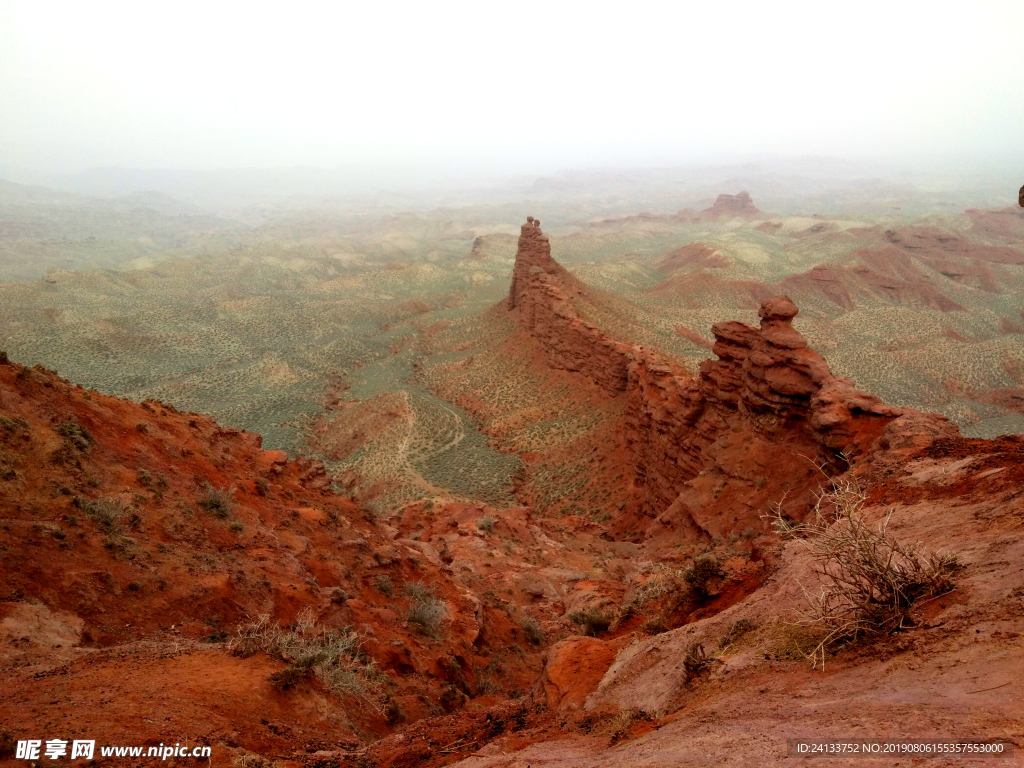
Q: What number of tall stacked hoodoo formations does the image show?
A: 2